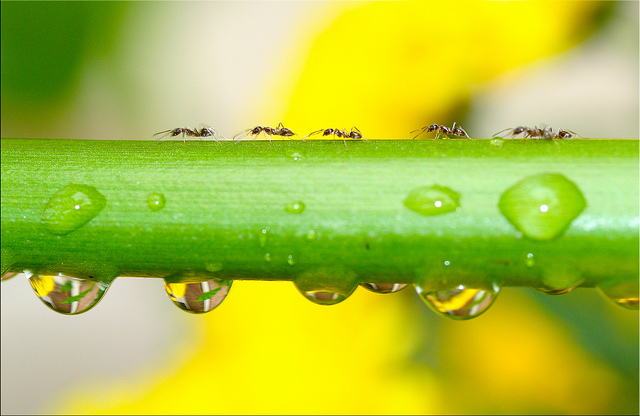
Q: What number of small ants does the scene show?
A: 5